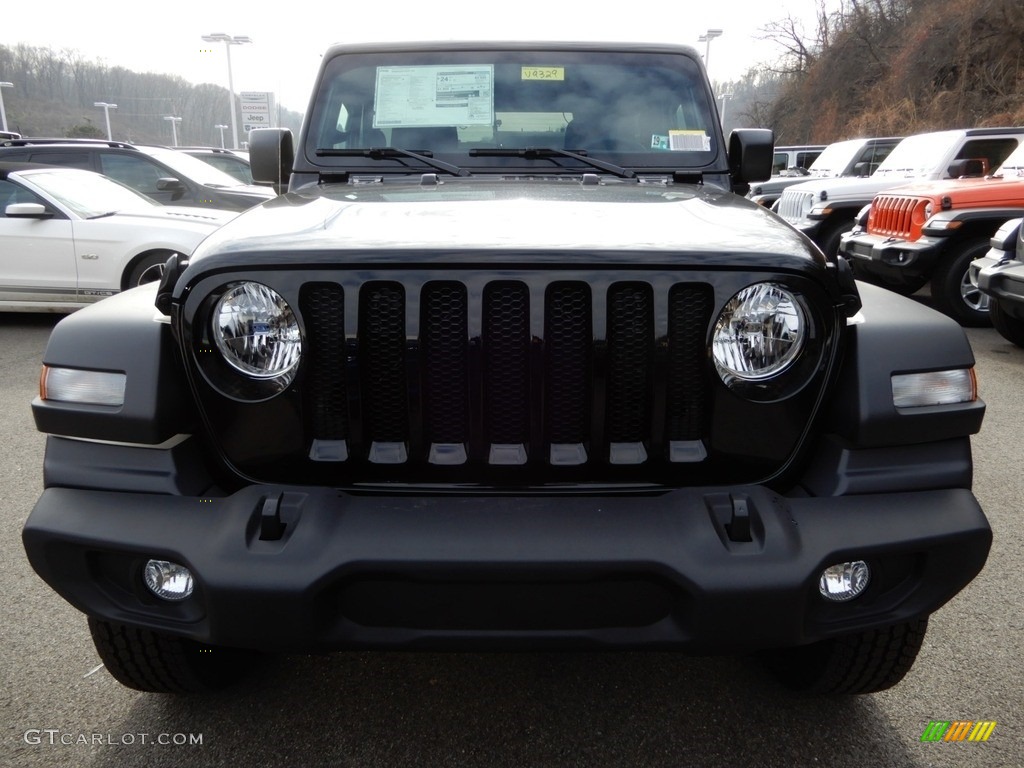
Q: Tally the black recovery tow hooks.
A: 2